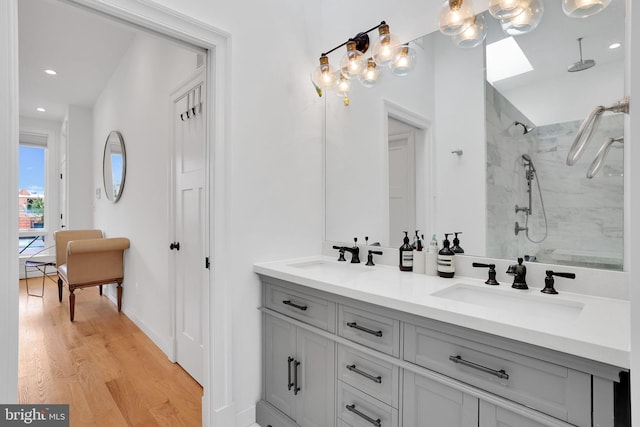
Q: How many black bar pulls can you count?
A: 7